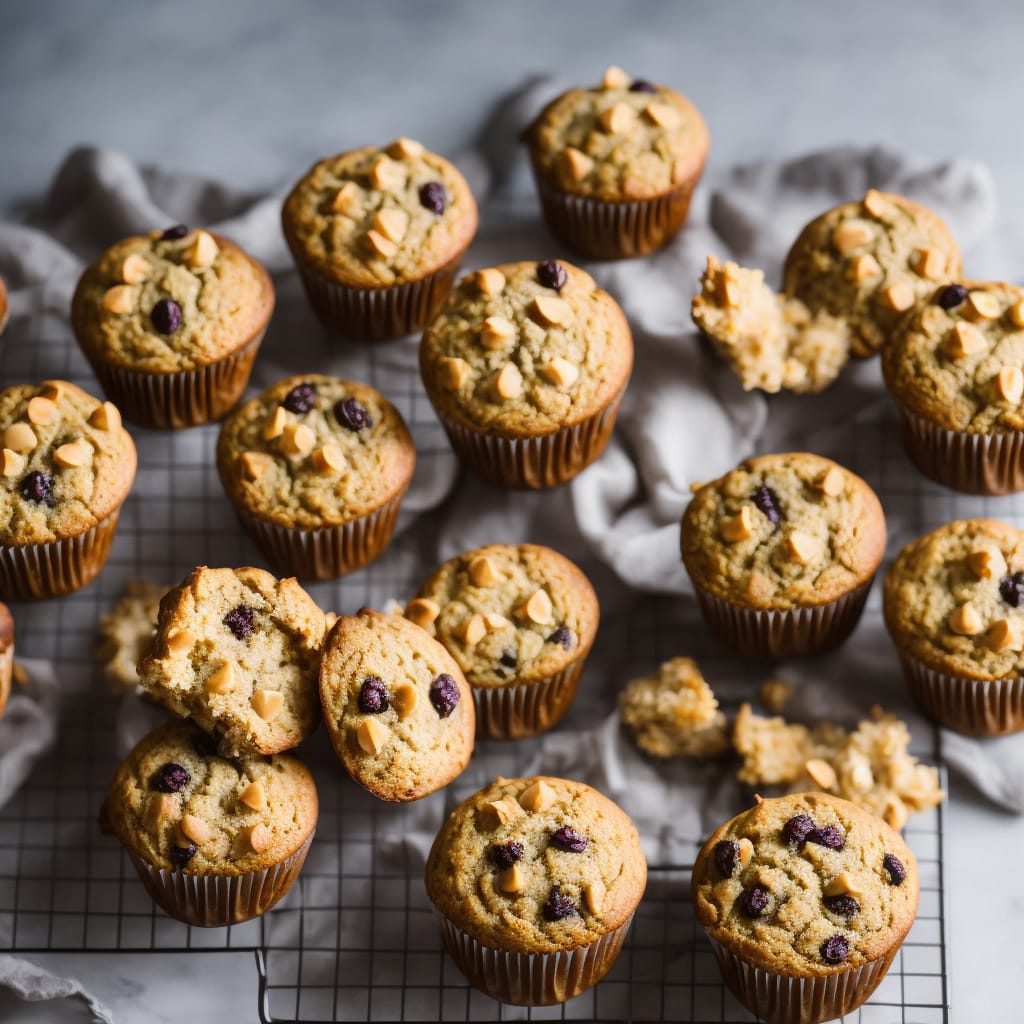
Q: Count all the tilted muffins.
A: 2